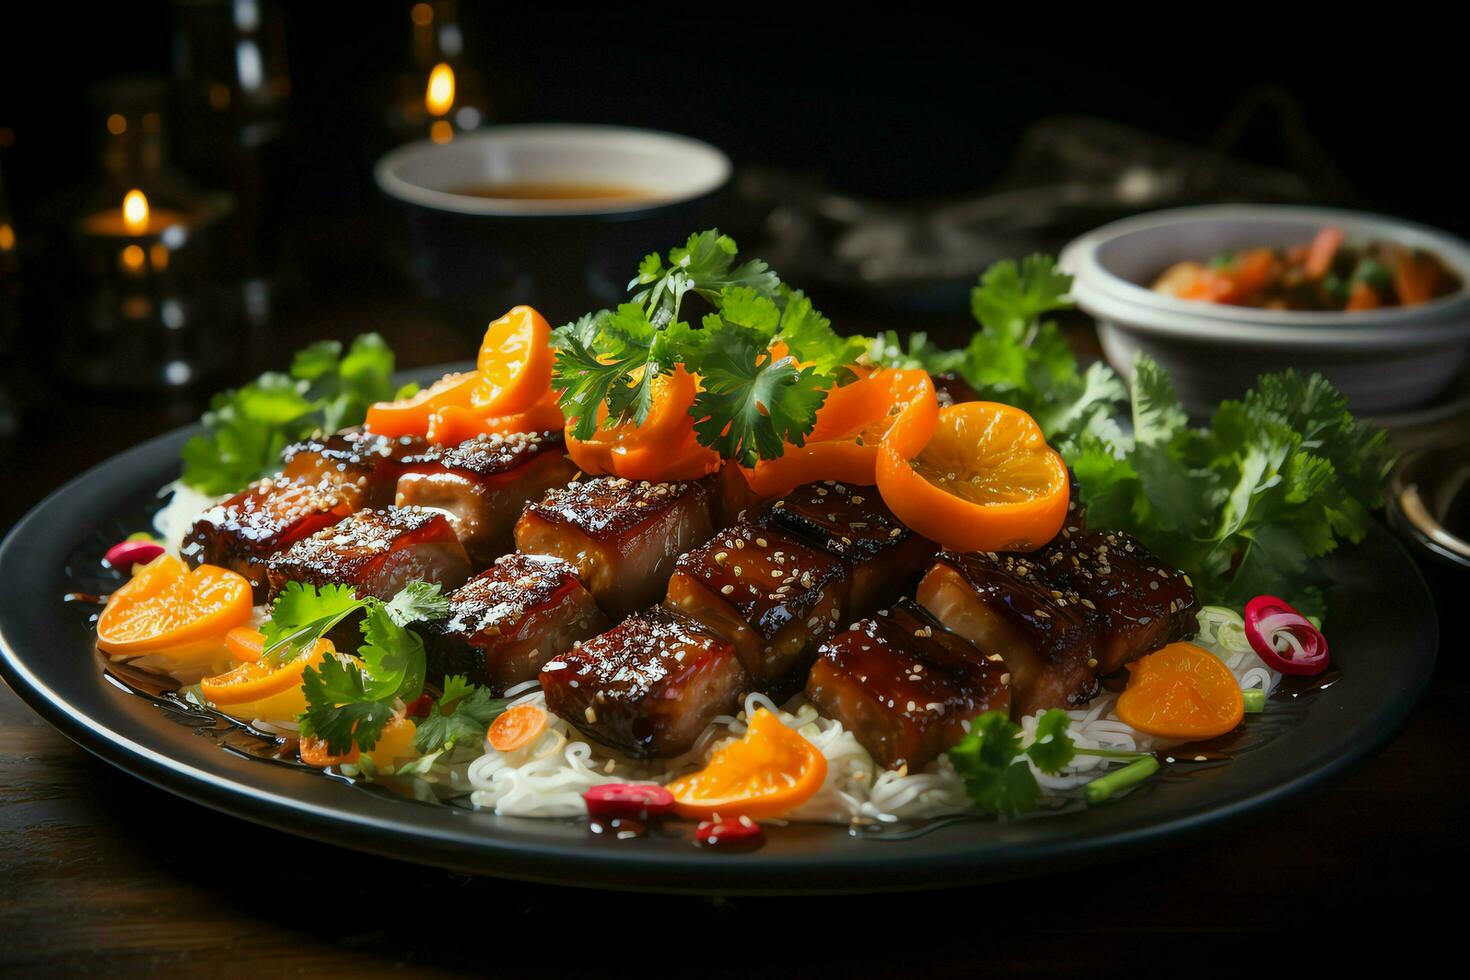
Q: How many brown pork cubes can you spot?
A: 12